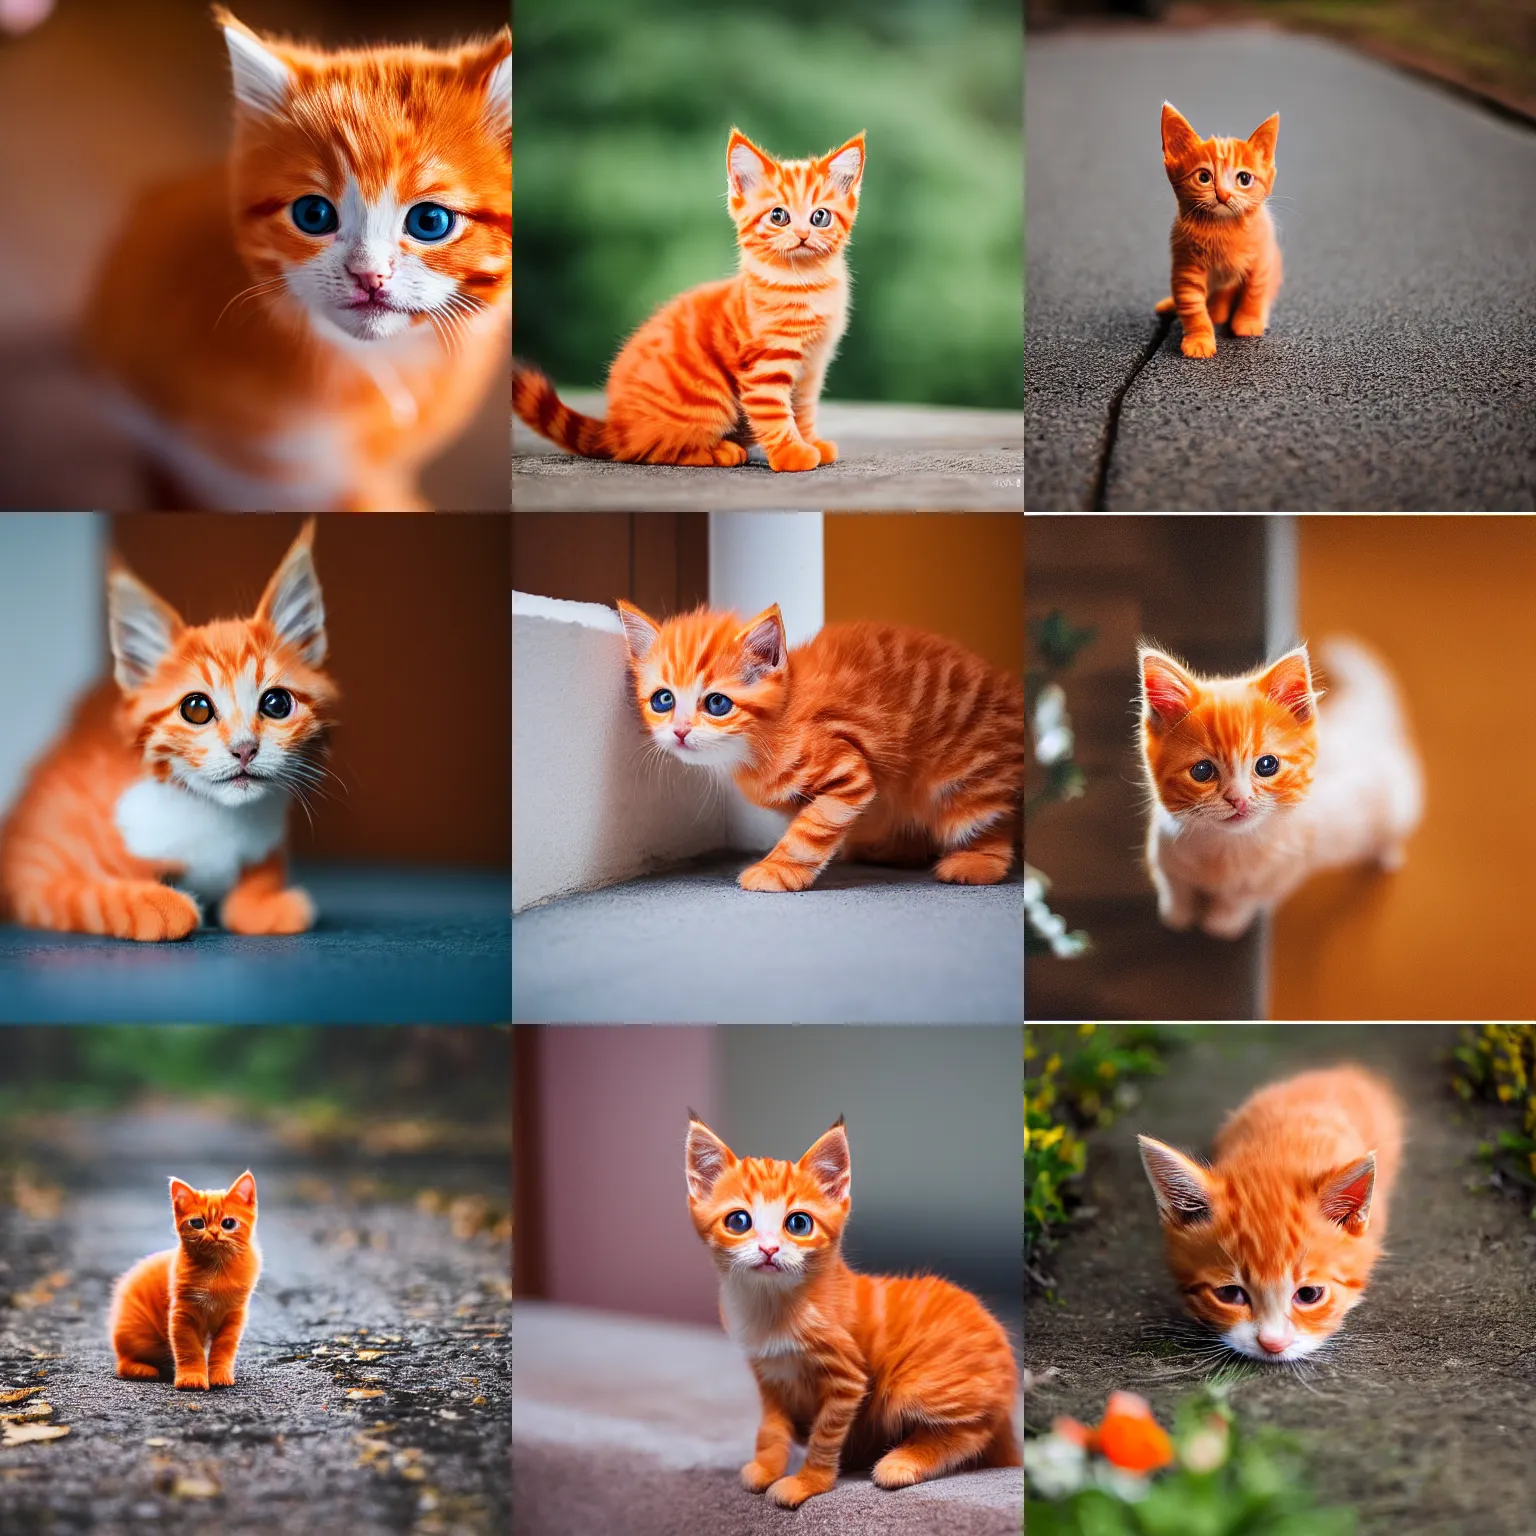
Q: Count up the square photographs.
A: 9